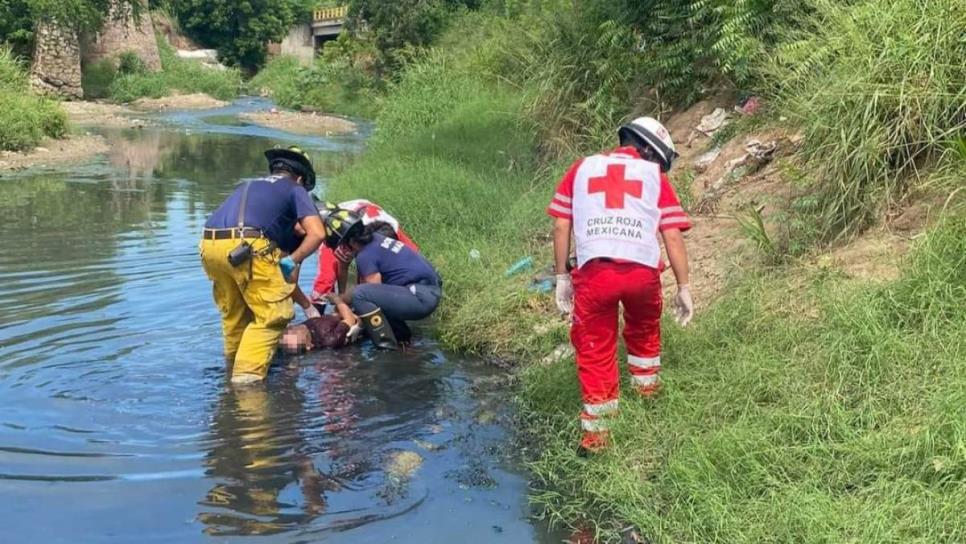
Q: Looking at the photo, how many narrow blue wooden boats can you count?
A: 0